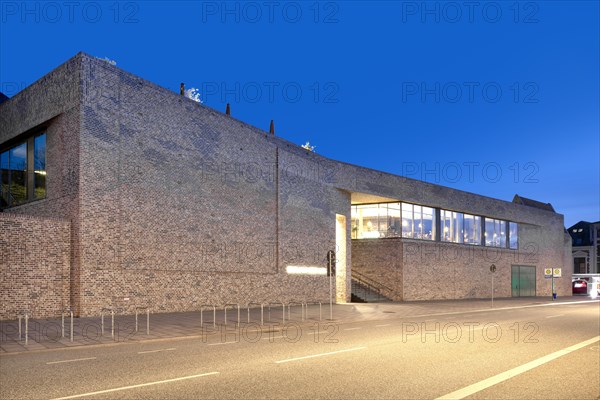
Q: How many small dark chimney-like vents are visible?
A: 3